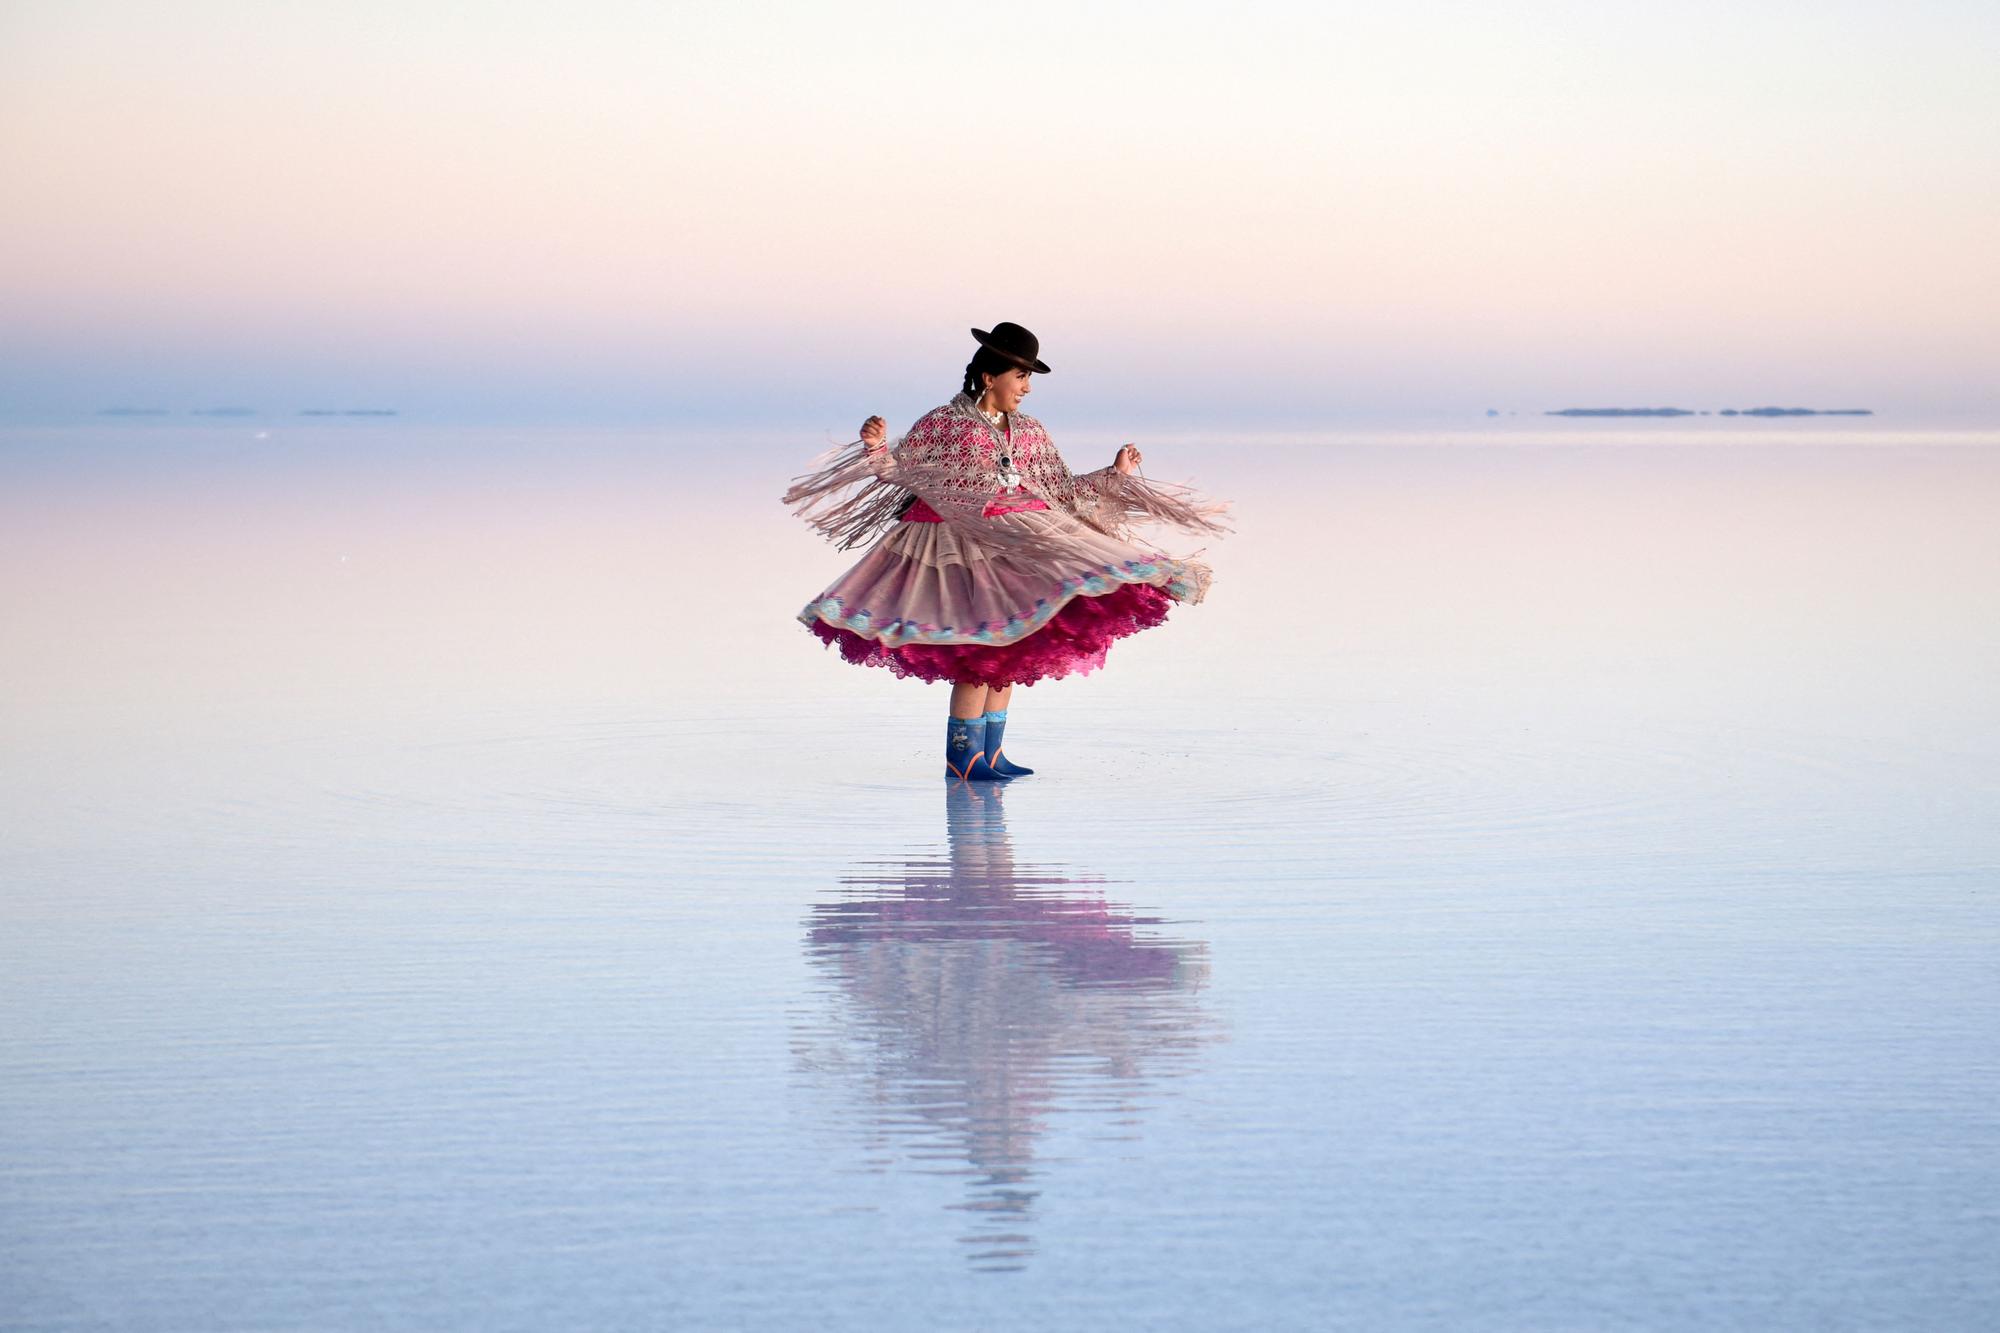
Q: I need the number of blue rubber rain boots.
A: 2